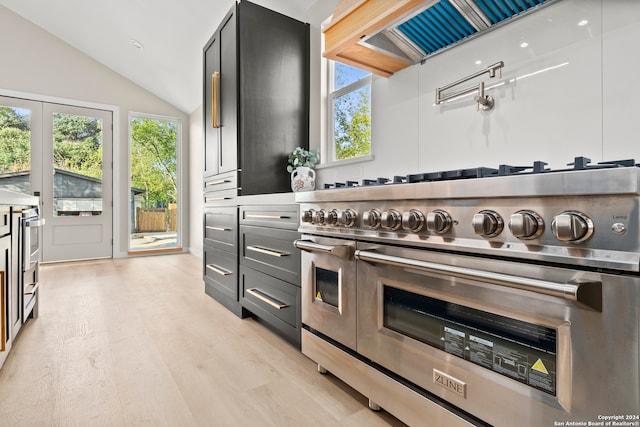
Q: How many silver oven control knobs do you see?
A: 11